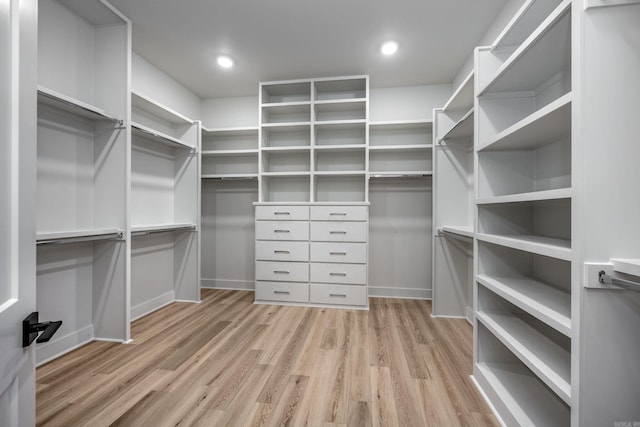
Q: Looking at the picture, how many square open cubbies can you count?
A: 10